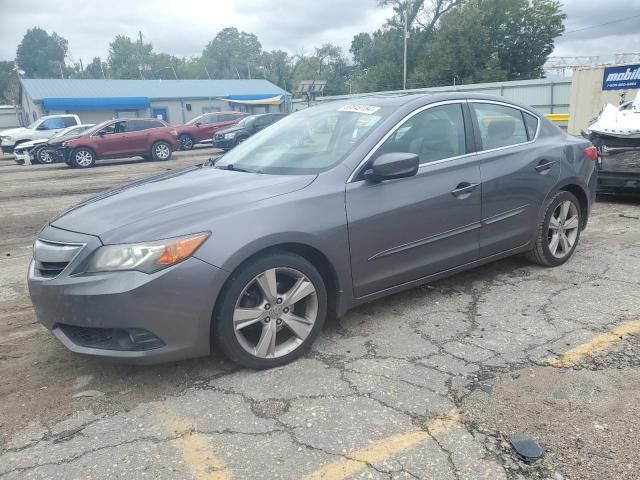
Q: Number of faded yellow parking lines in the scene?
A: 3